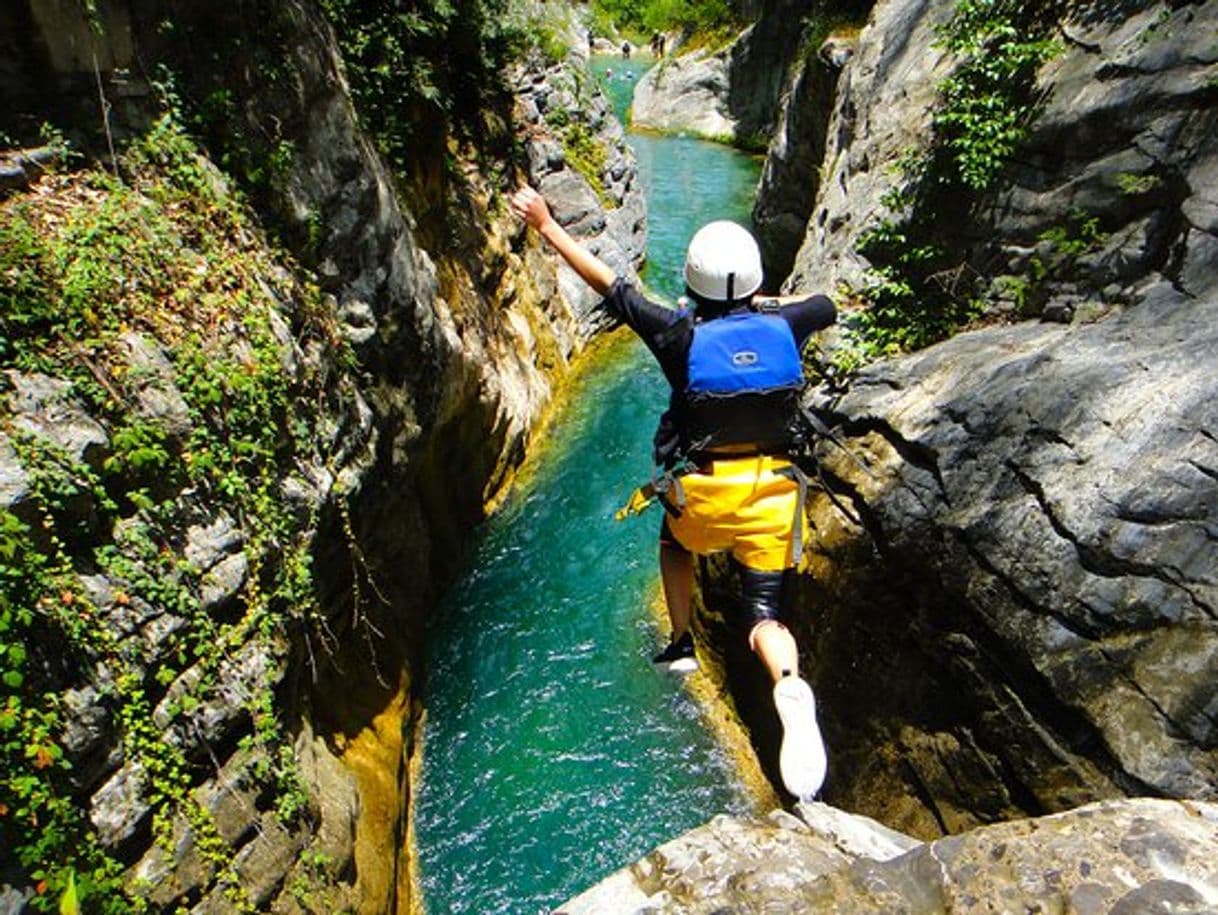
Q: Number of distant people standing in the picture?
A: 3